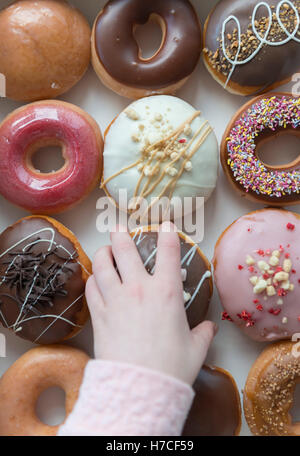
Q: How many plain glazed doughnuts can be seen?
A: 2